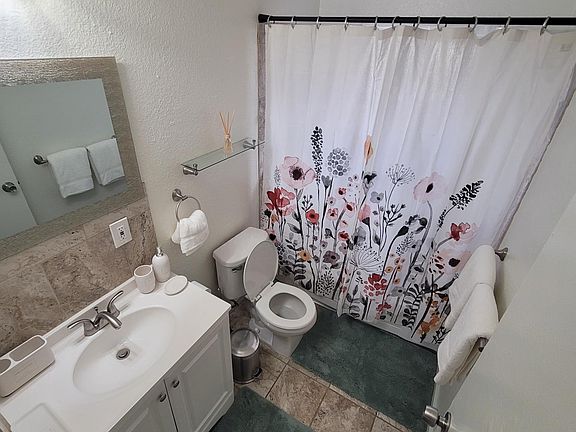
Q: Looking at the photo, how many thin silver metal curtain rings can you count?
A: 11